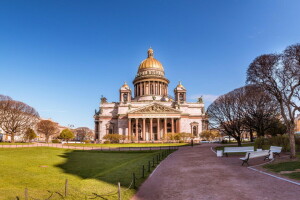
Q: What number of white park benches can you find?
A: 3